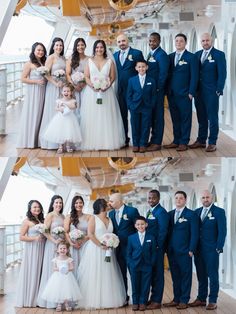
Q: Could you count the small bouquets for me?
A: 6